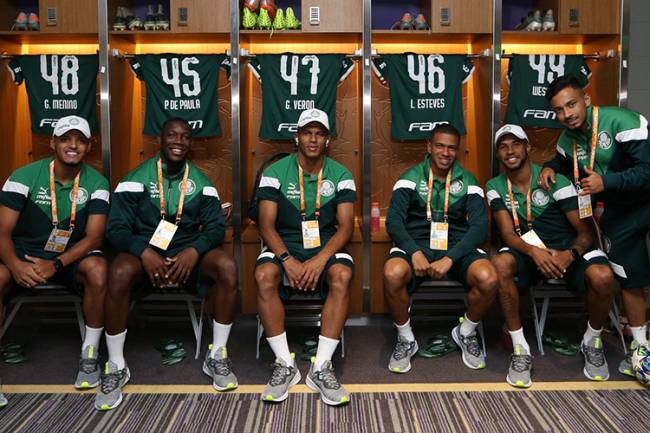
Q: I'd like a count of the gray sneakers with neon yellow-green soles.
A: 11